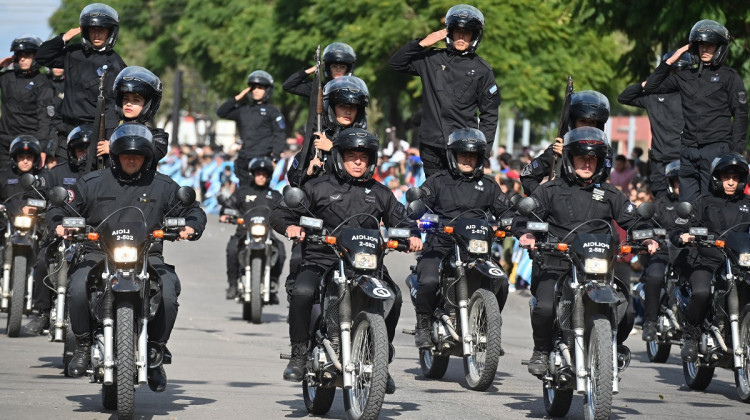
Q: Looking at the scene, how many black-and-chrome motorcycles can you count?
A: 9